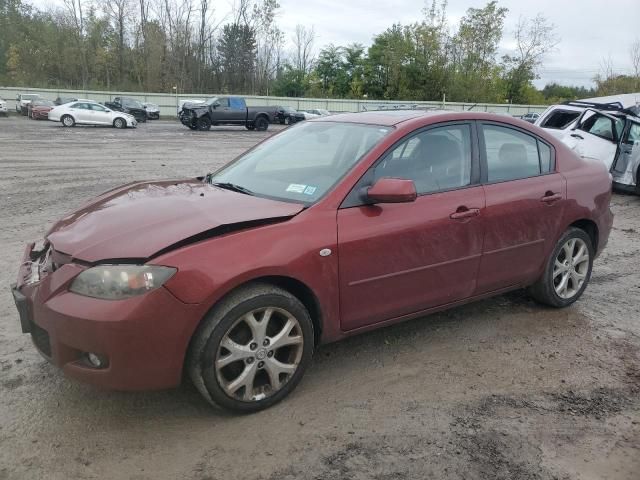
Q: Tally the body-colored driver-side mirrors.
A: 1